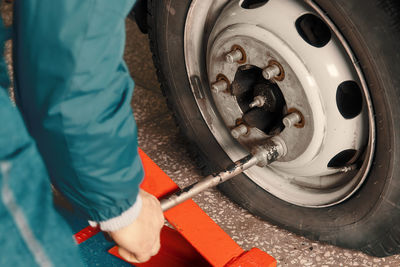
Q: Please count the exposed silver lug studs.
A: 5